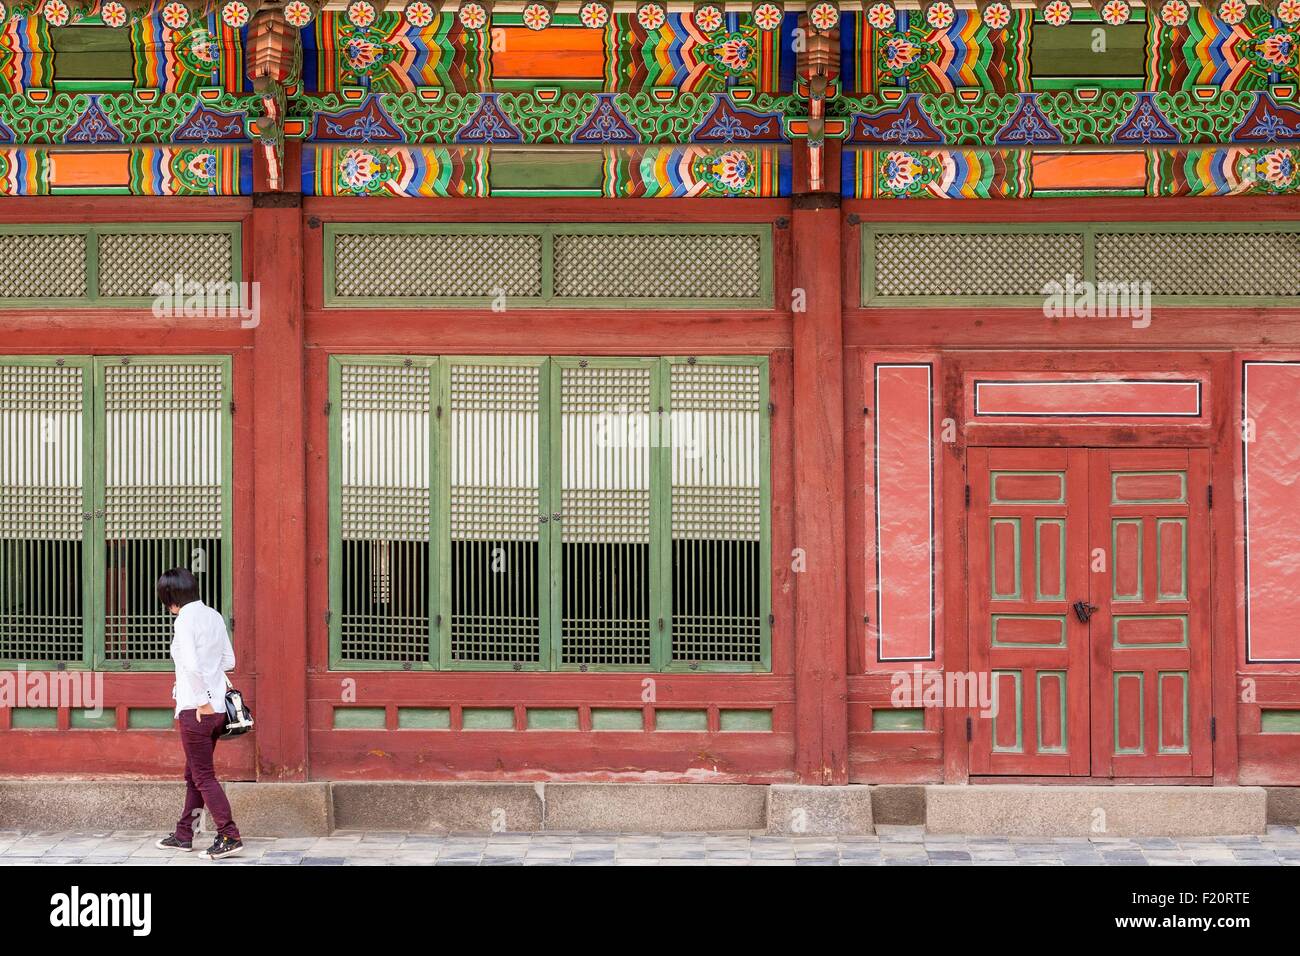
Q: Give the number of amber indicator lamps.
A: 0